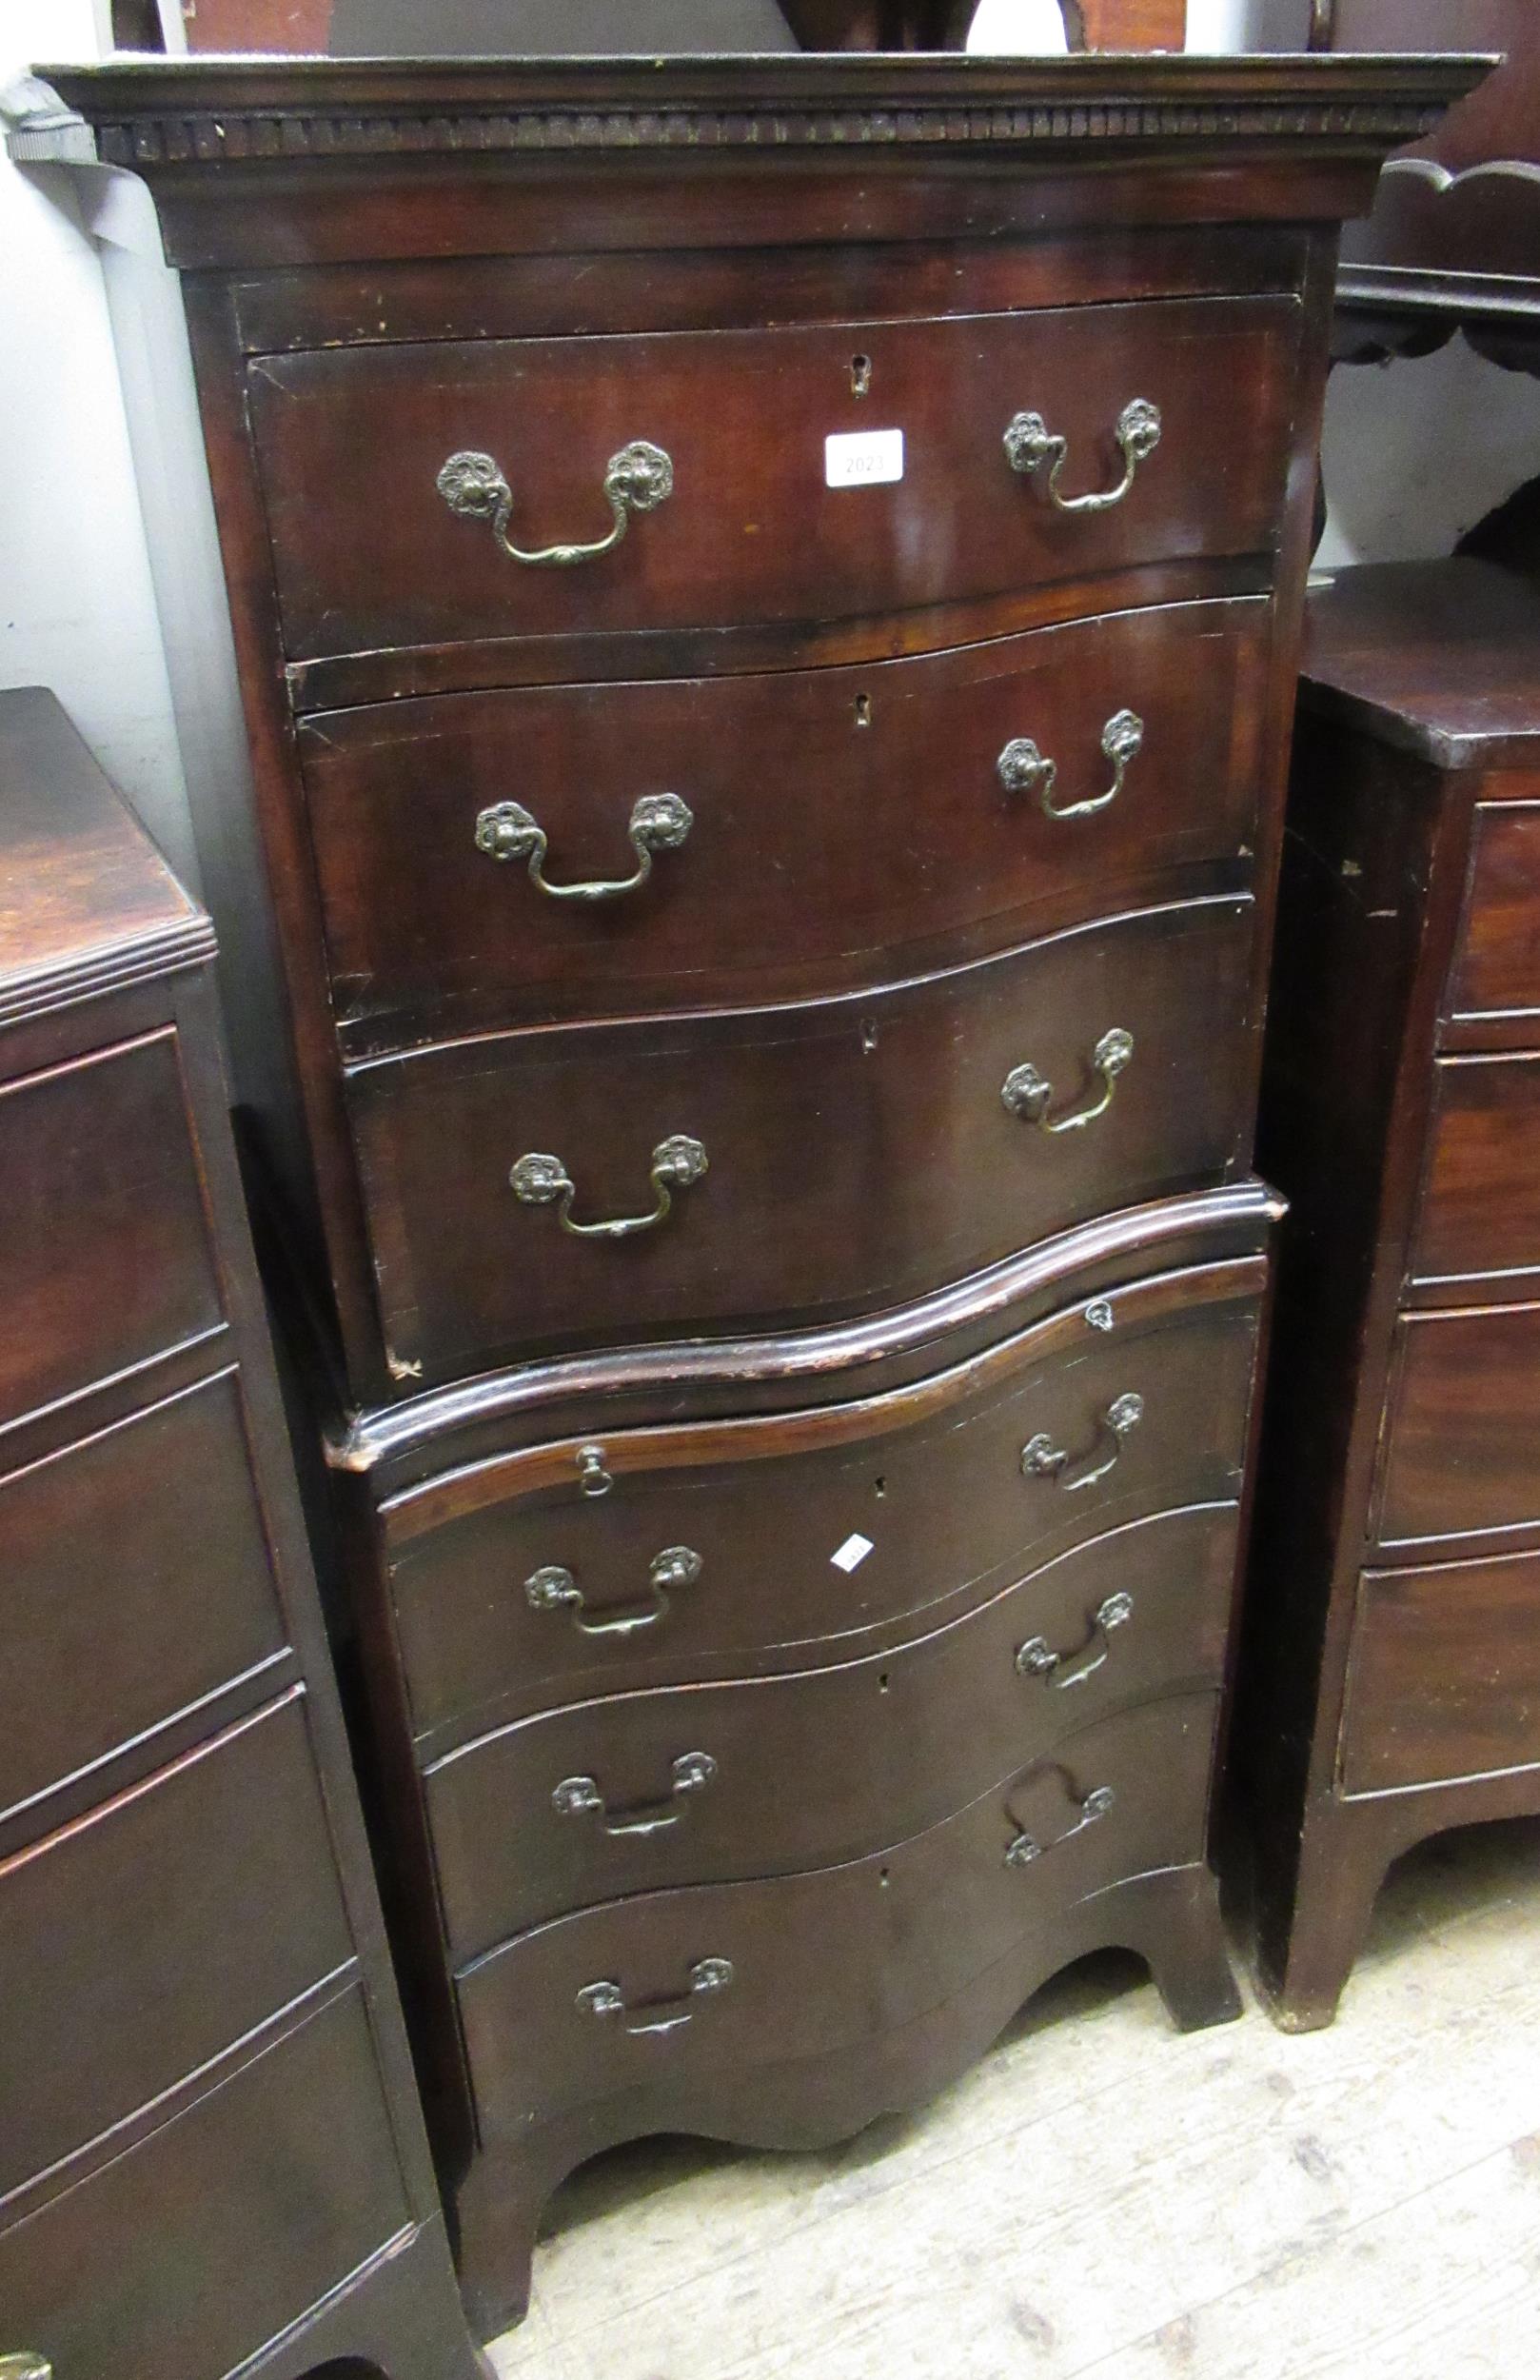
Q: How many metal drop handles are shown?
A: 12